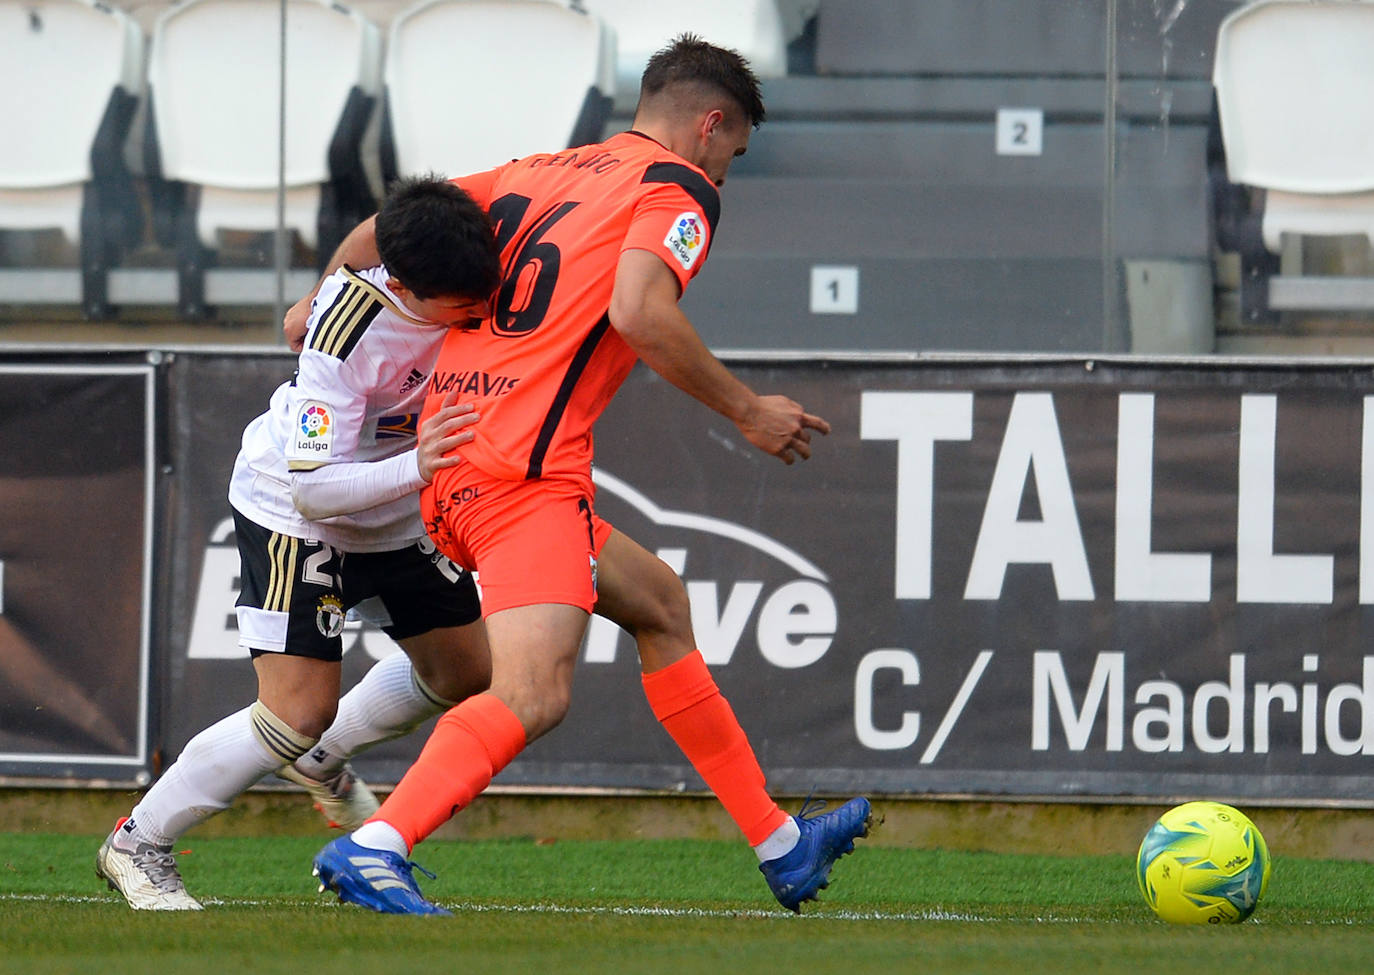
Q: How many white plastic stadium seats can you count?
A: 5